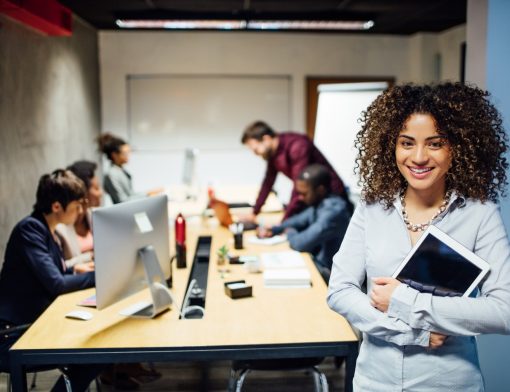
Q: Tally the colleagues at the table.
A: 5